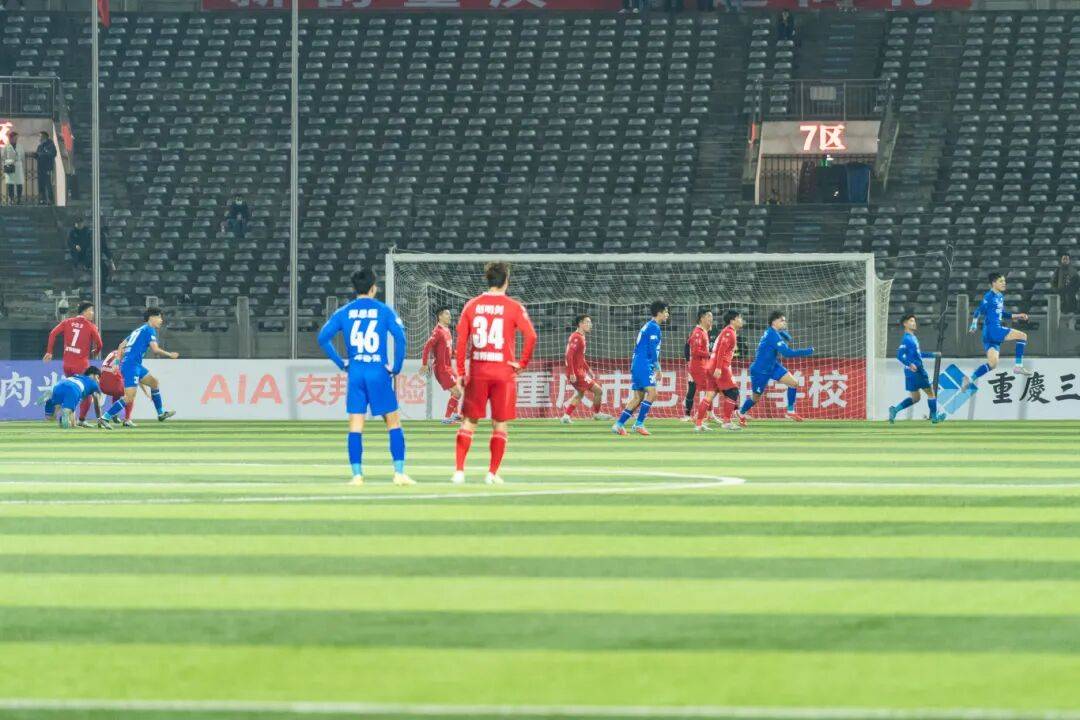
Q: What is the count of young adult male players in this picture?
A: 15